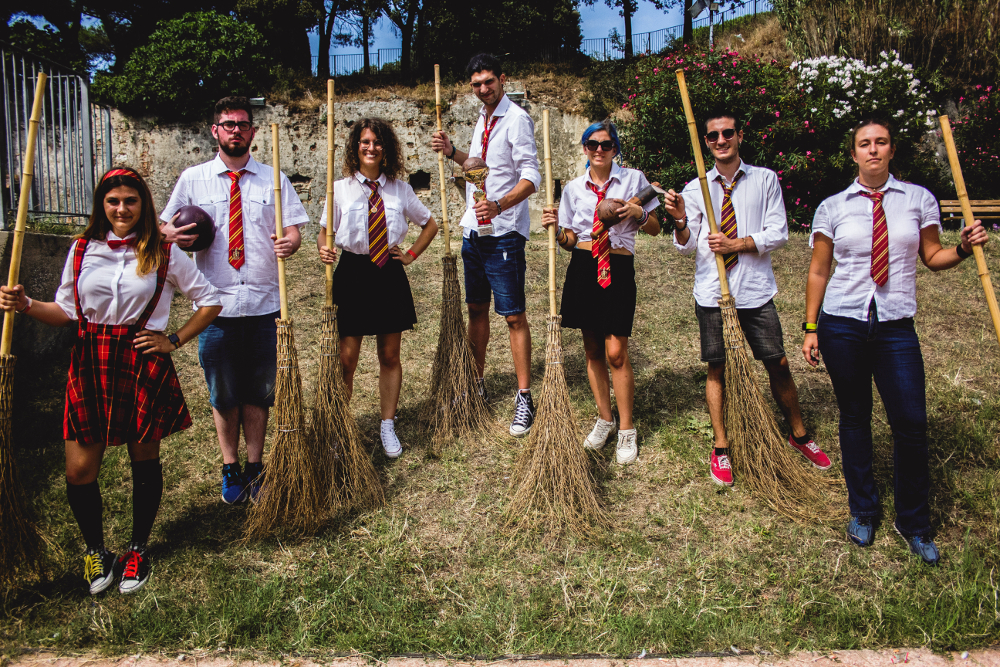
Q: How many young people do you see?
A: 7